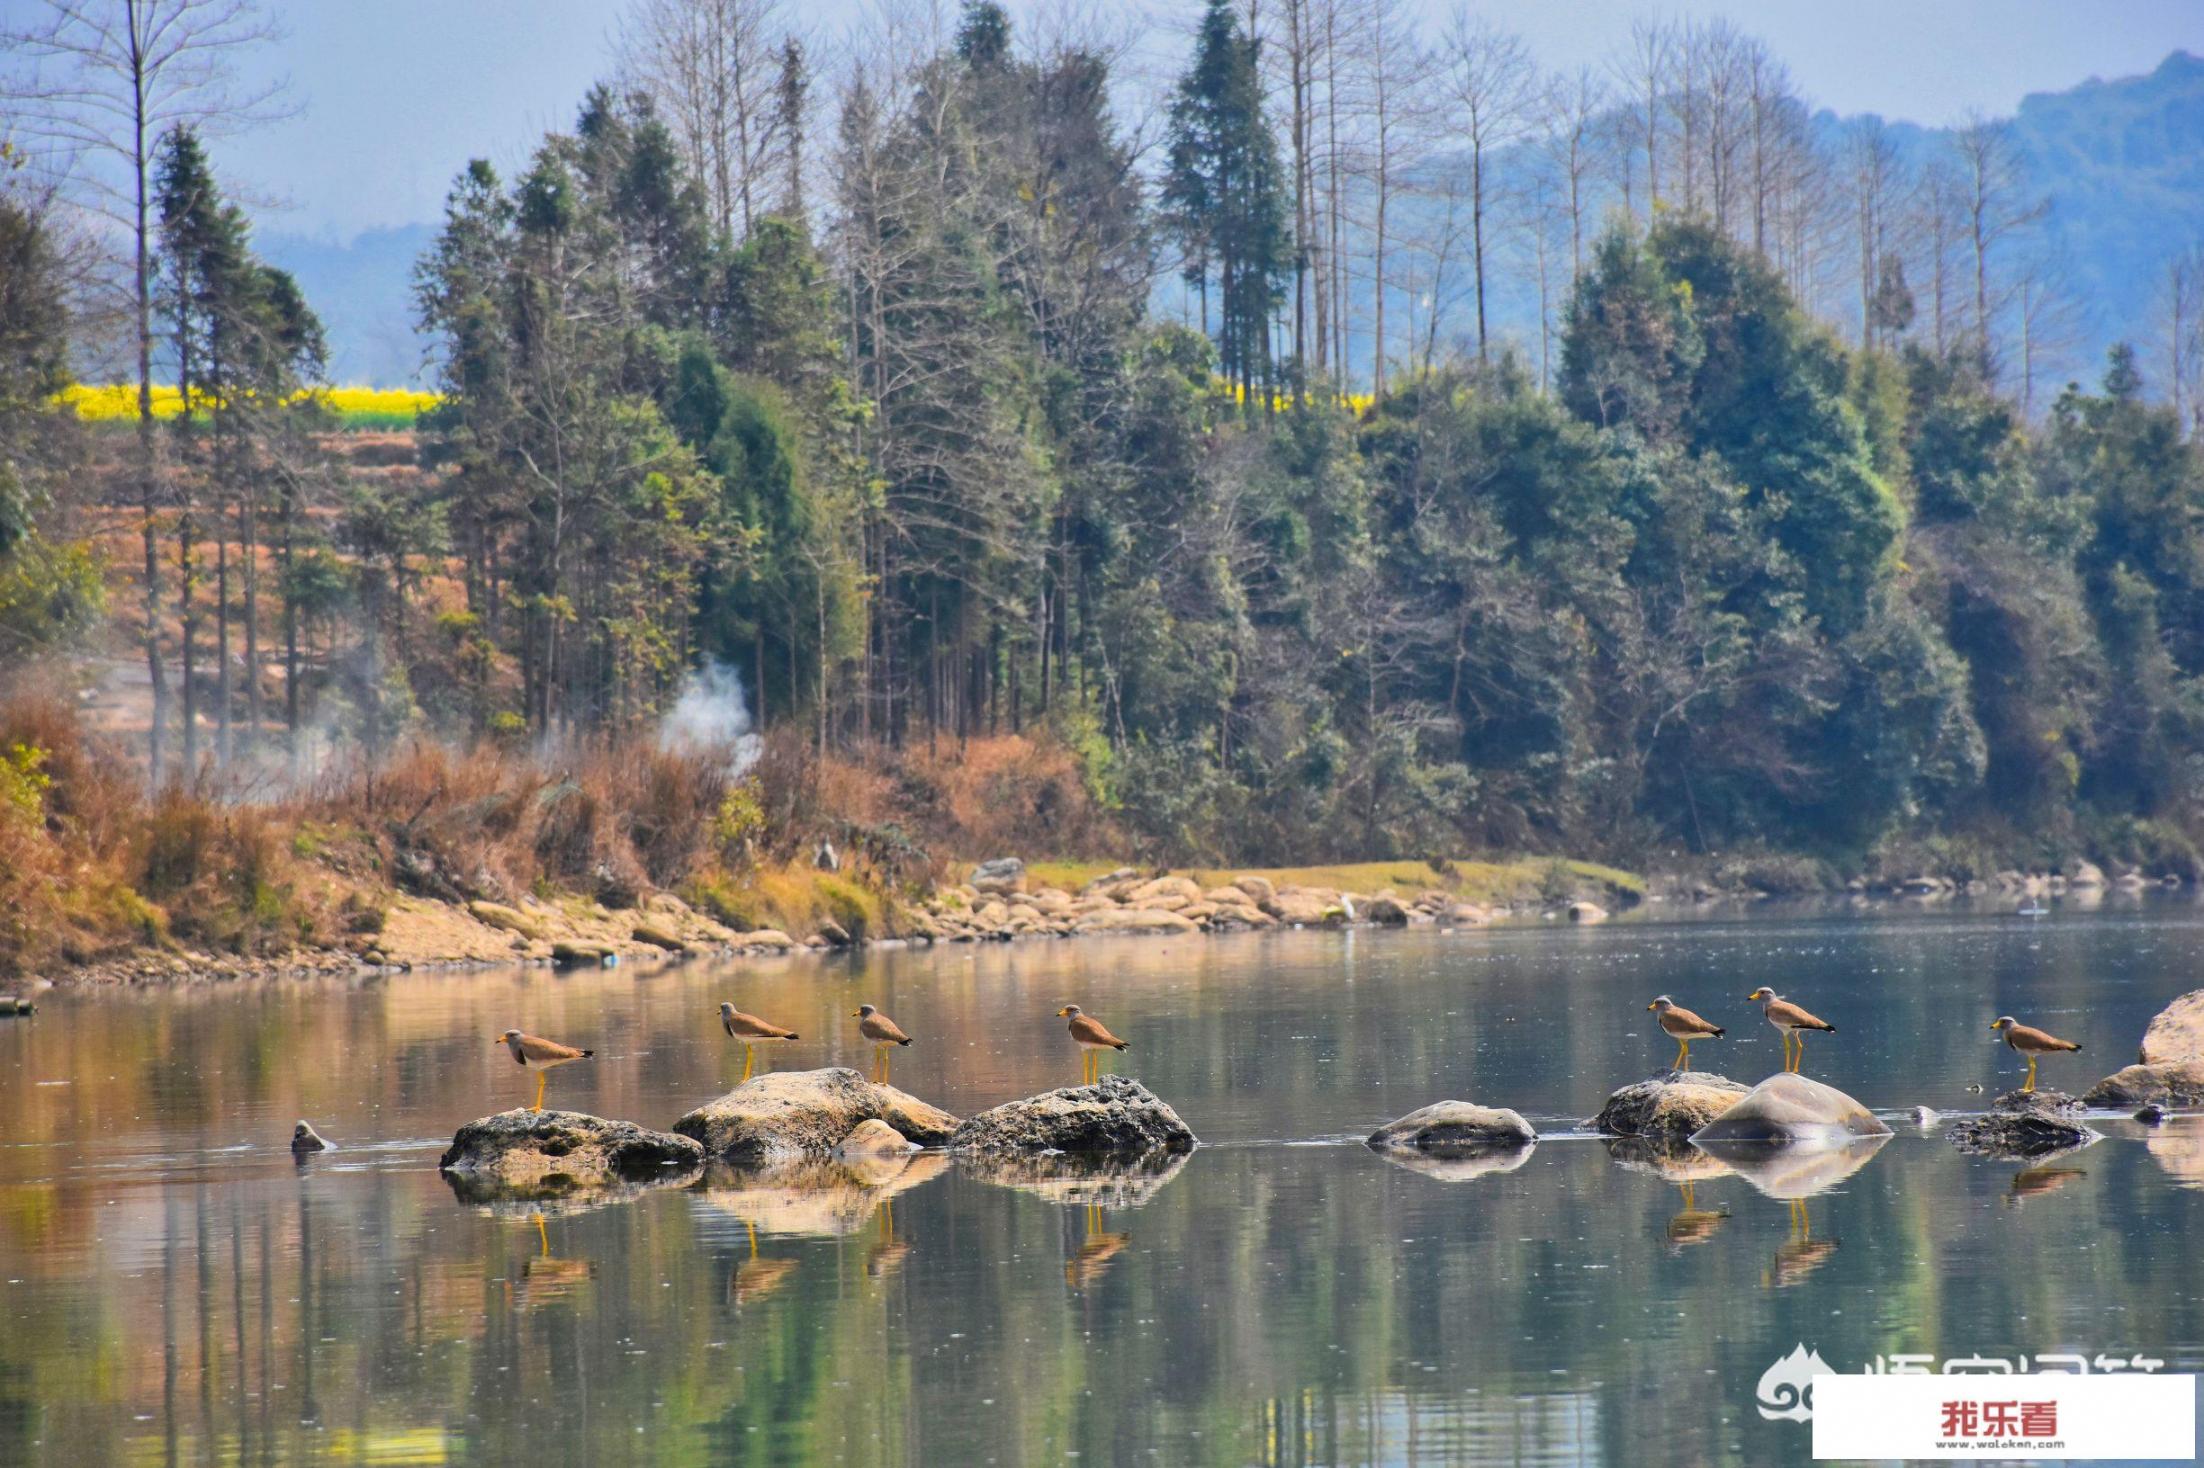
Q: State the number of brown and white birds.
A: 7